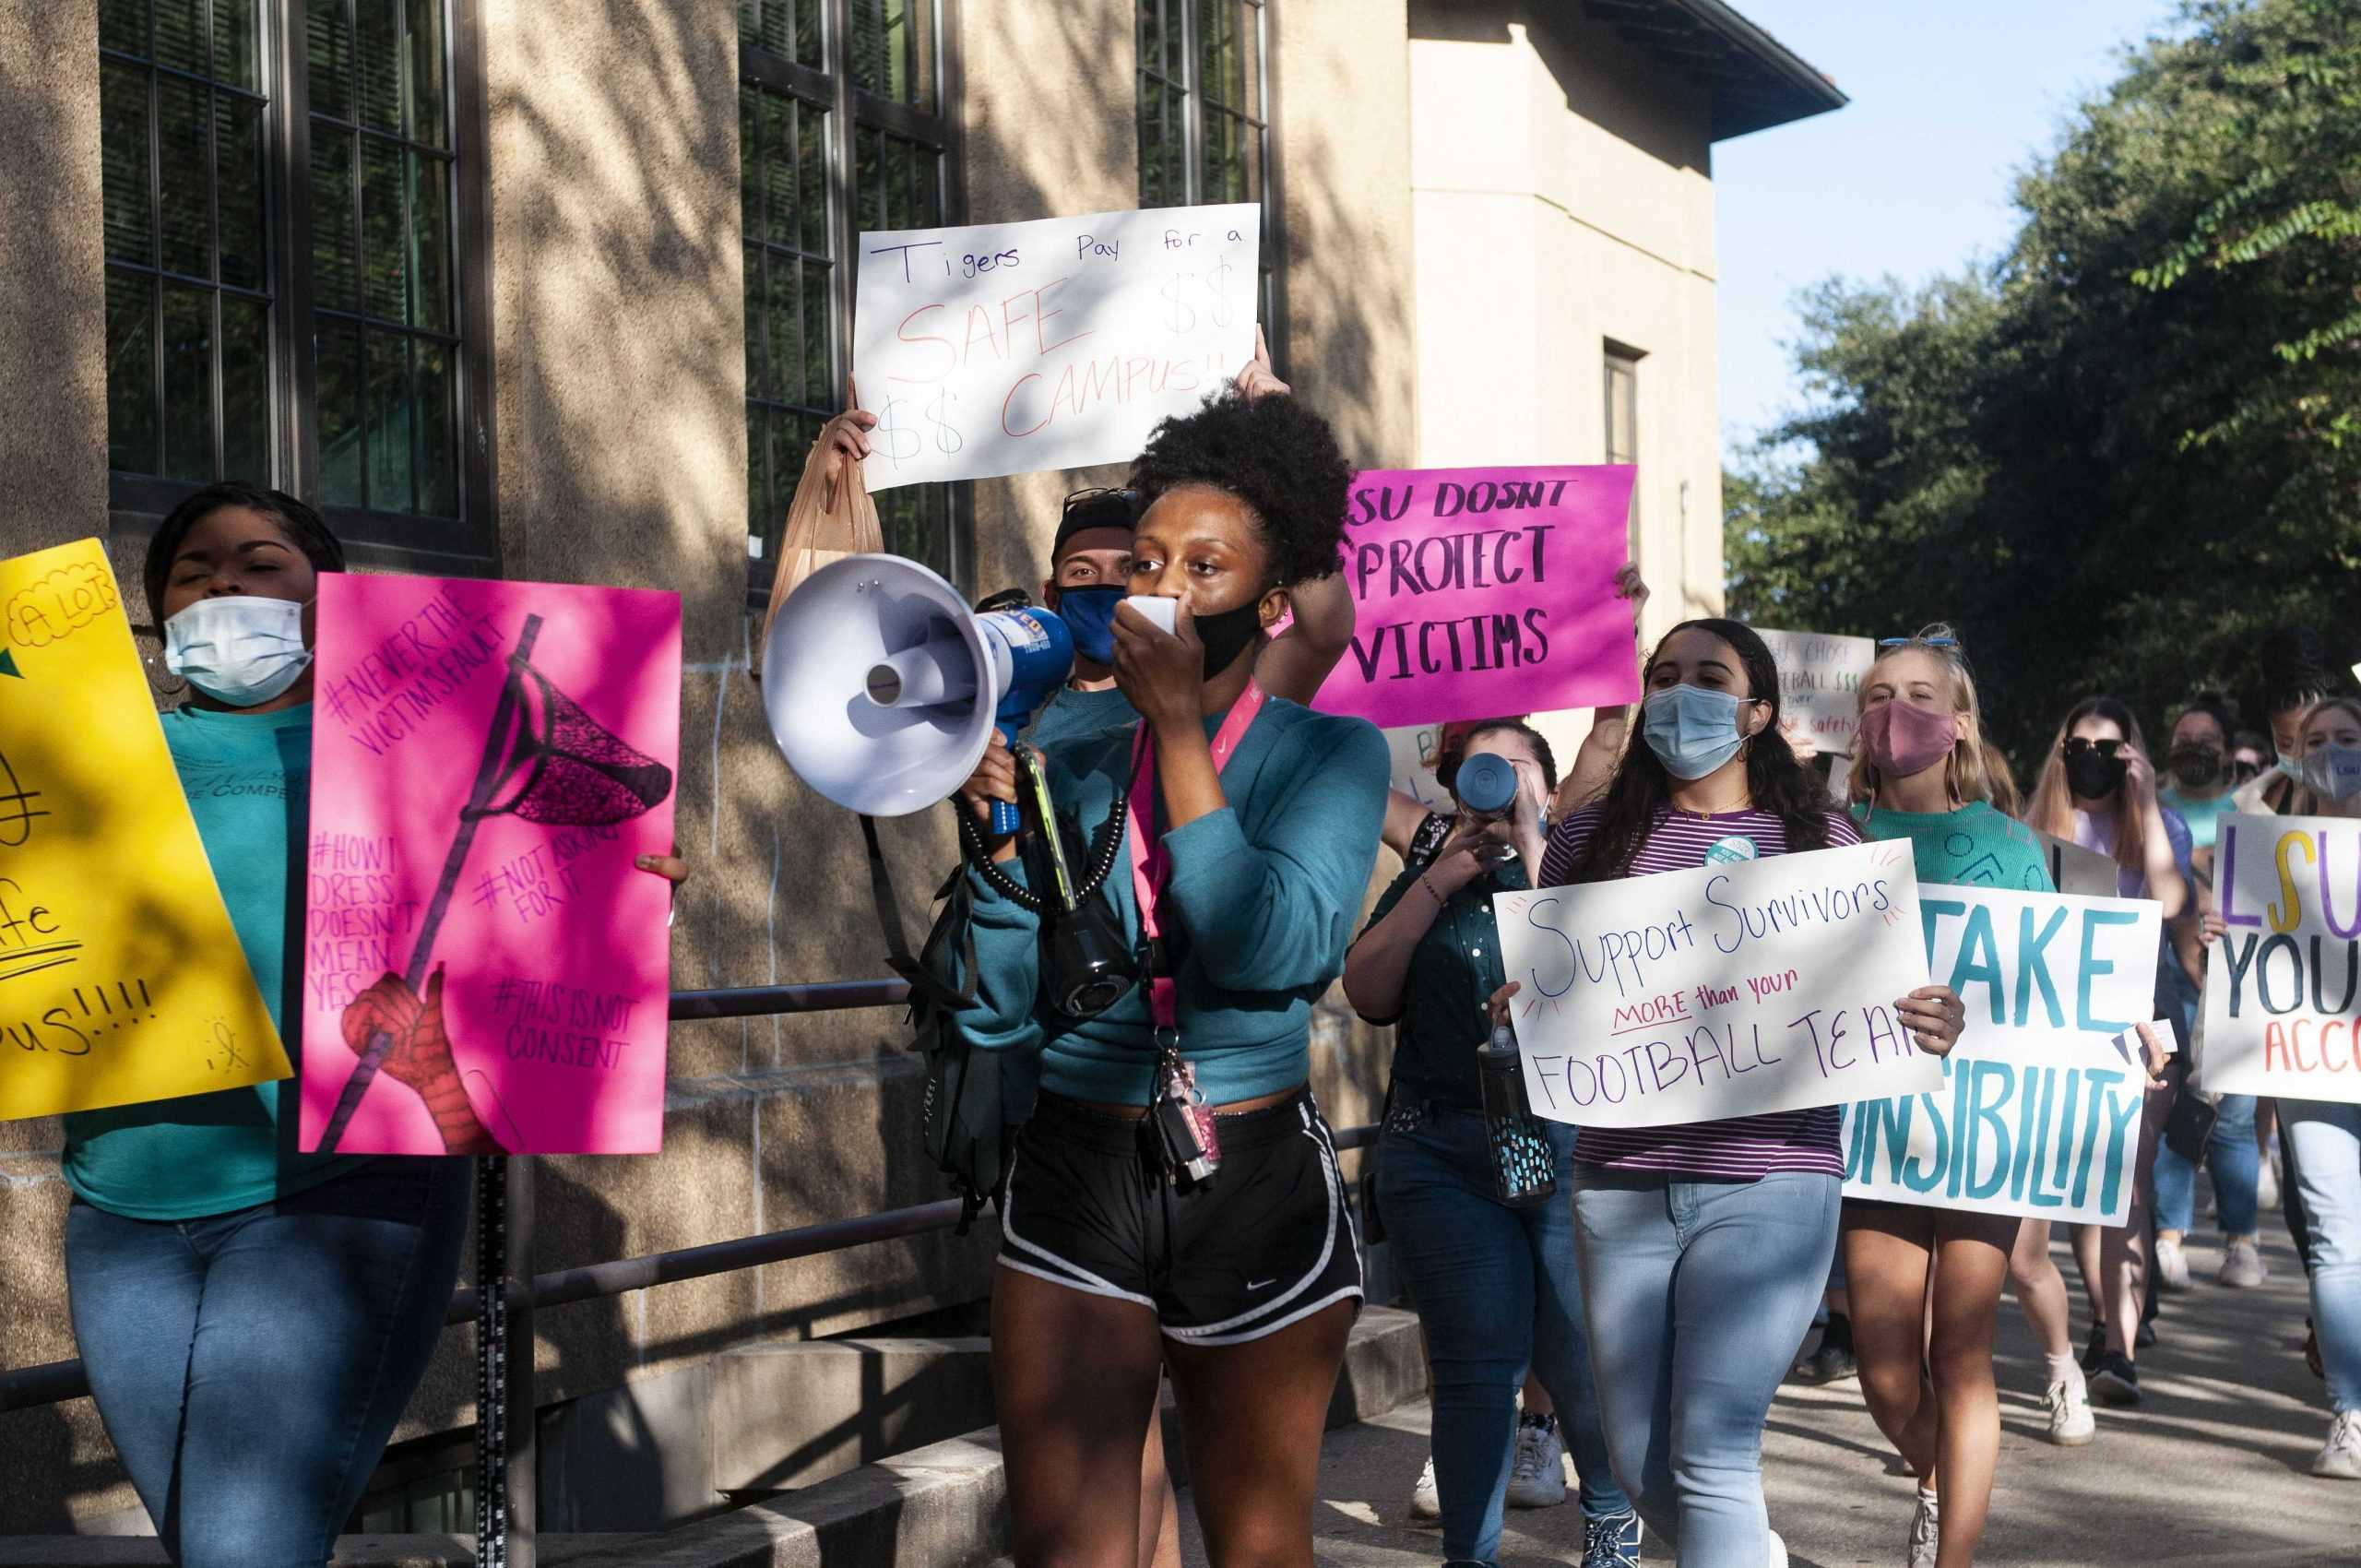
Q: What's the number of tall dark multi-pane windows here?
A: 3